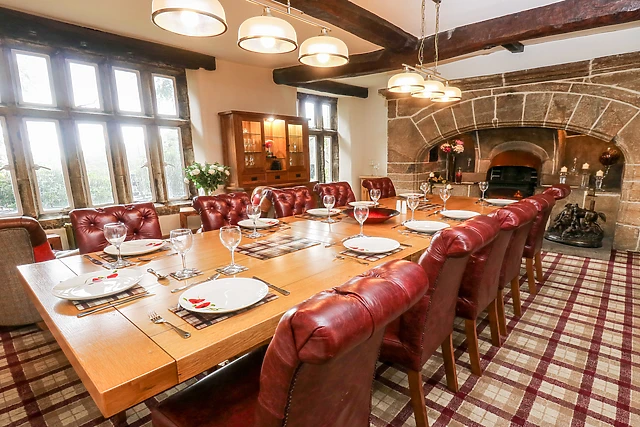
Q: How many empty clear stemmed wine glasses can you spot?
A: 11